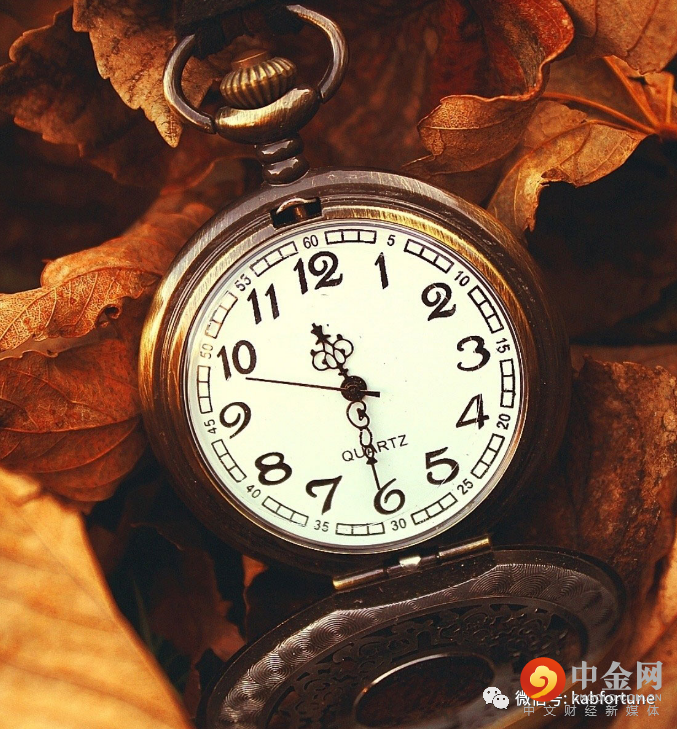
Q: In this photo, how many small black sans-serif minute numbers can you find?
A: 12